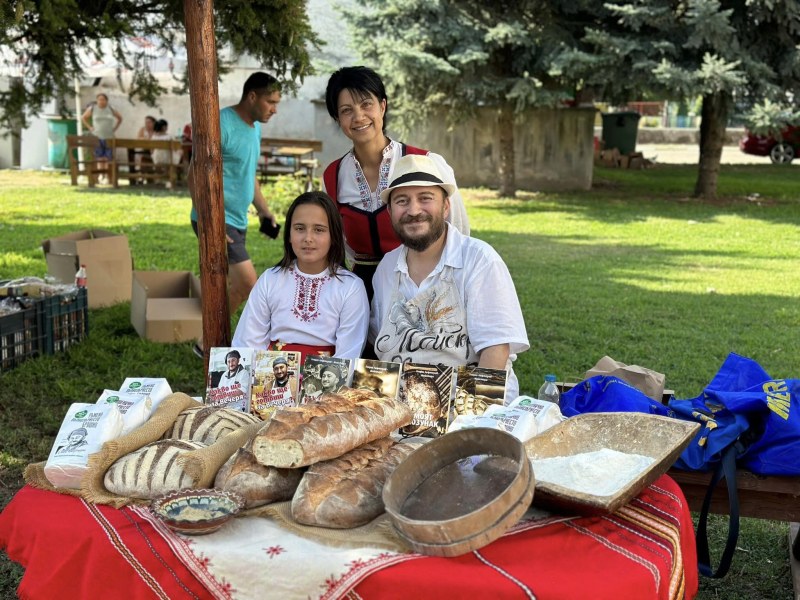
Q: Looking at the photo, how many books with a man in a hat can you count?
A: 3